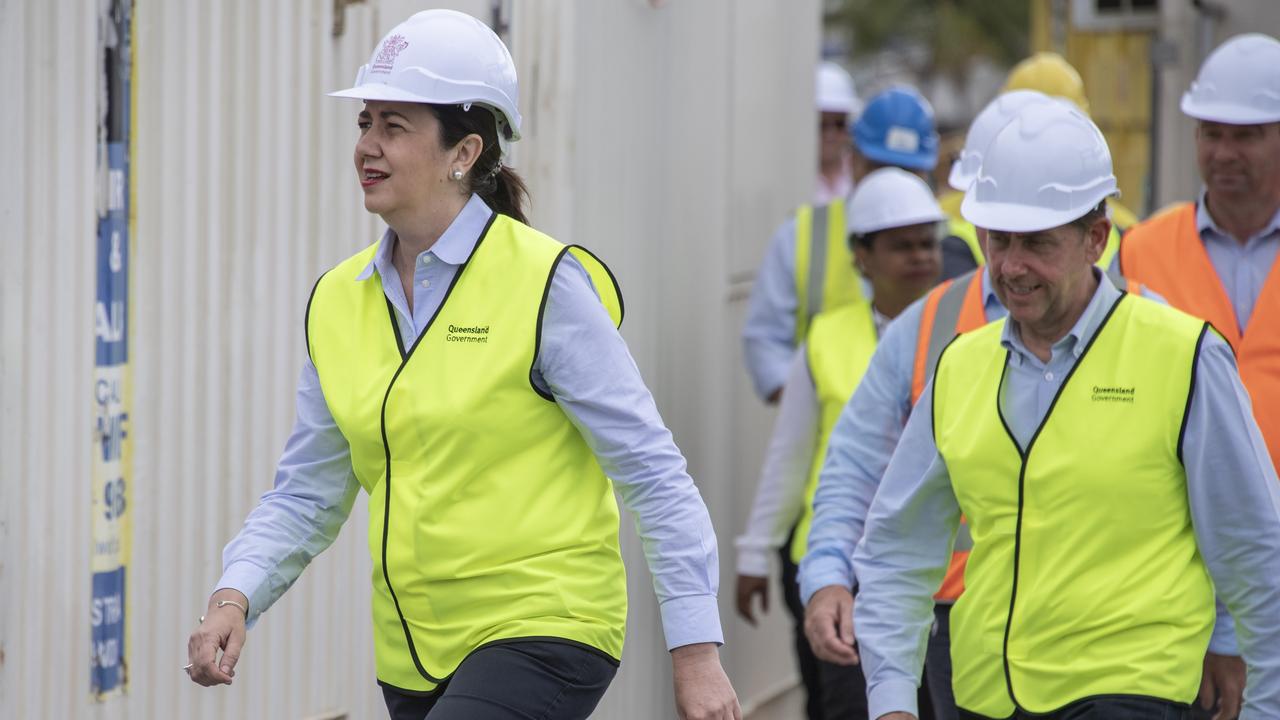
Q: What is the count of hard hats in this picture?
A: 8